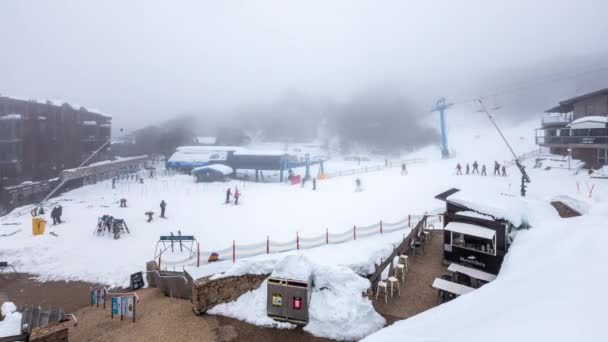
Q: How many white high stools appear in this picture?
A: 5